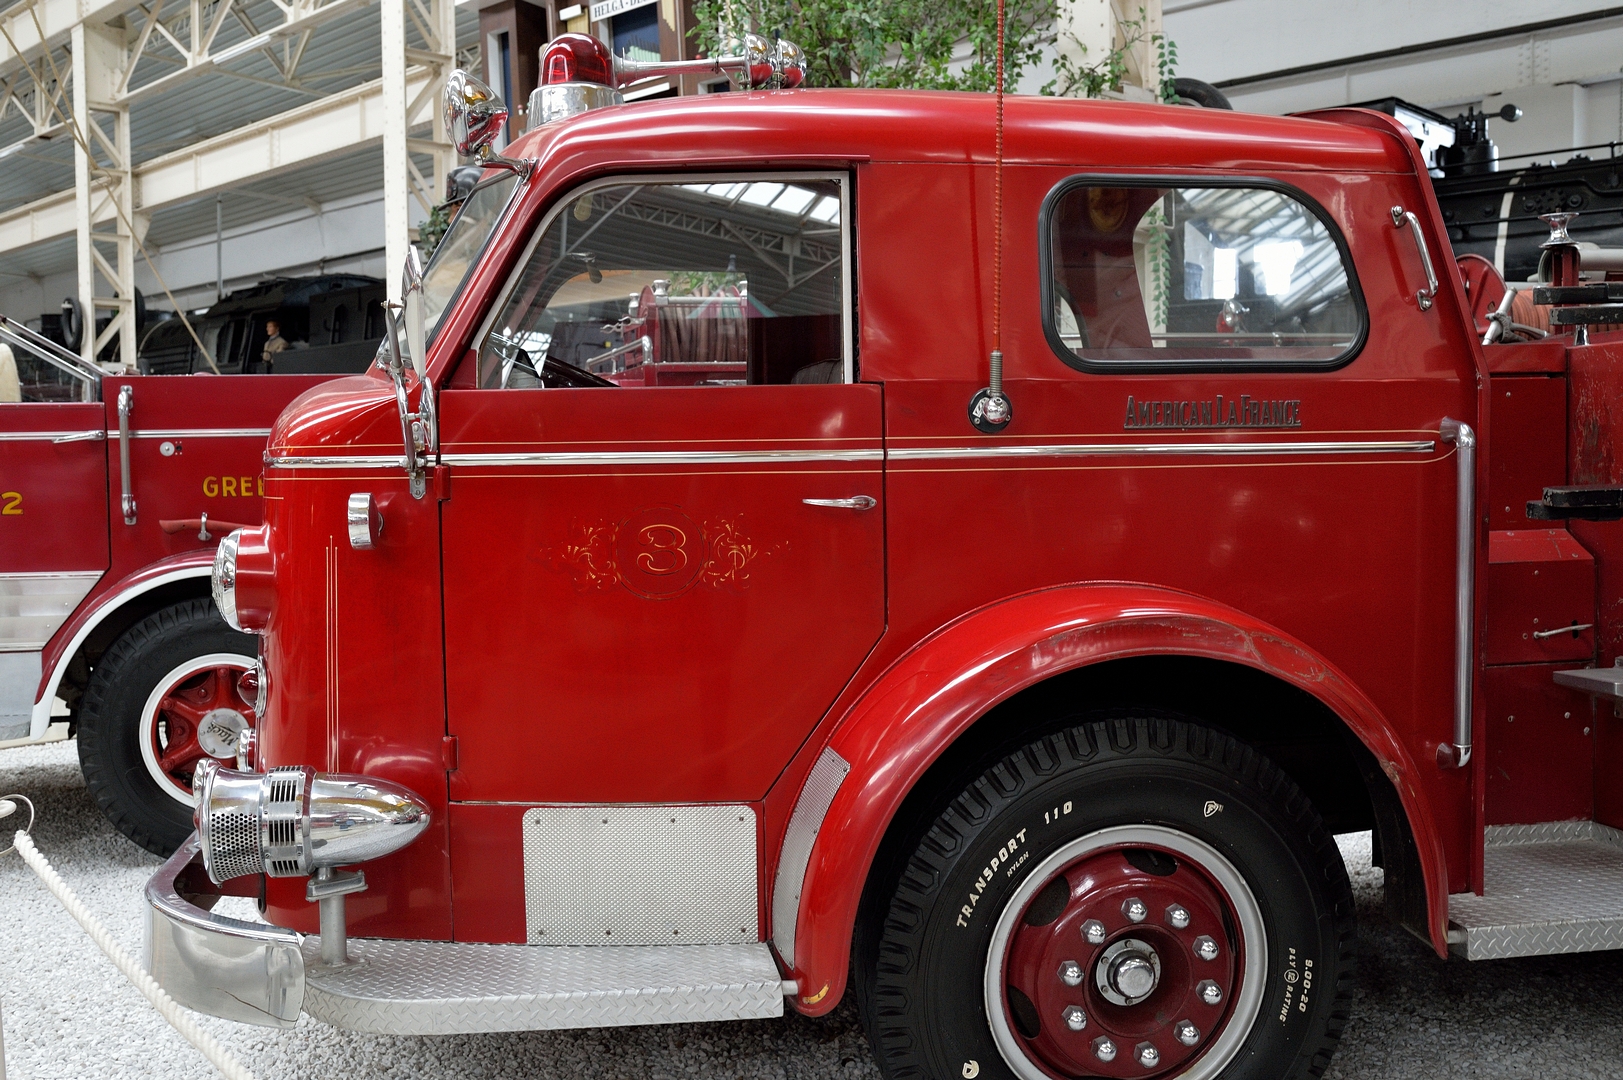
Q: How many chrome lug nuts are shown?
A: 10